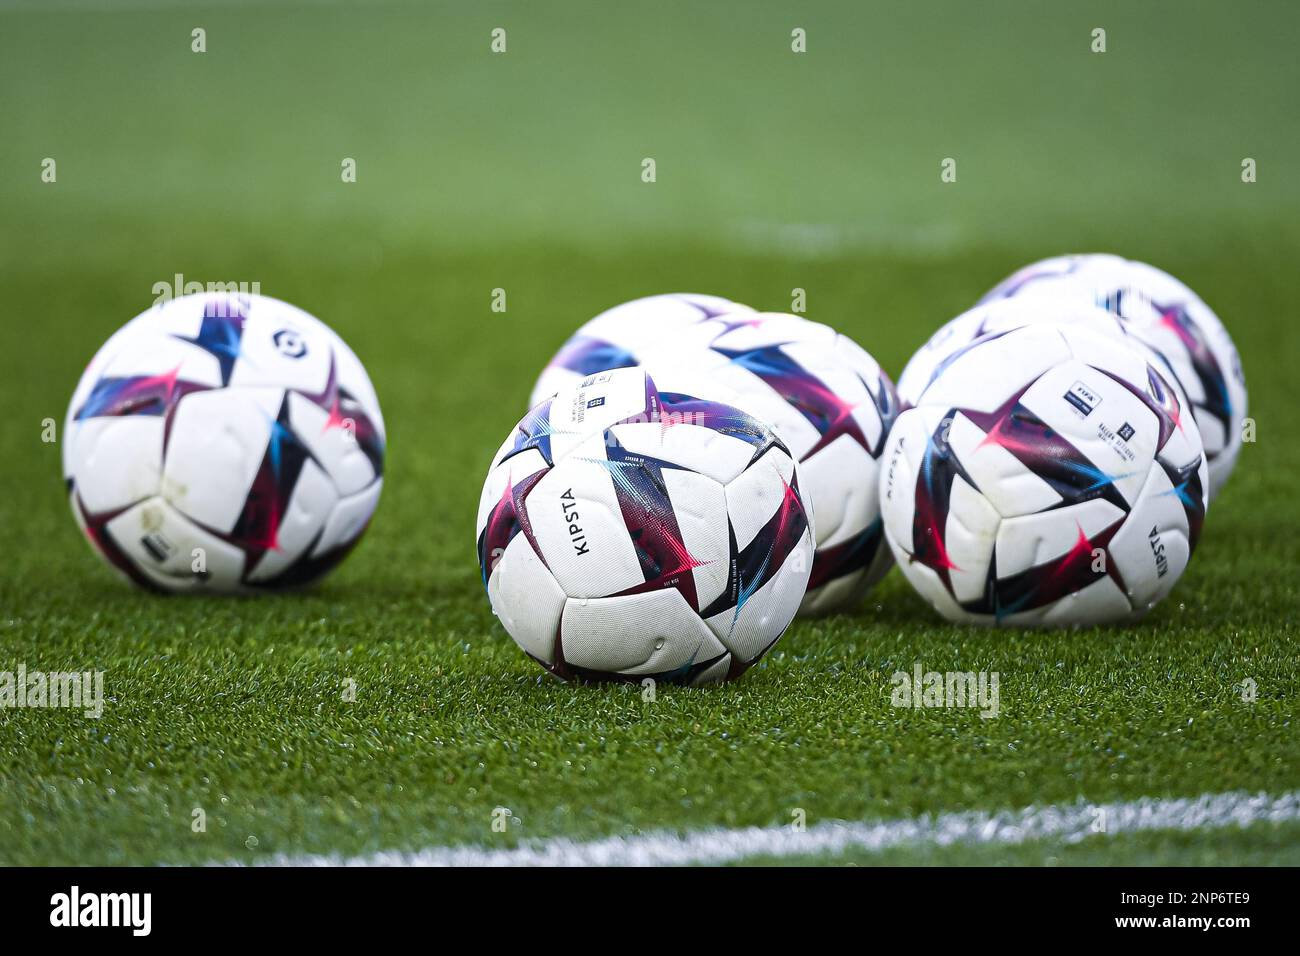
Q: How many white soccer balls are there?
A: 7